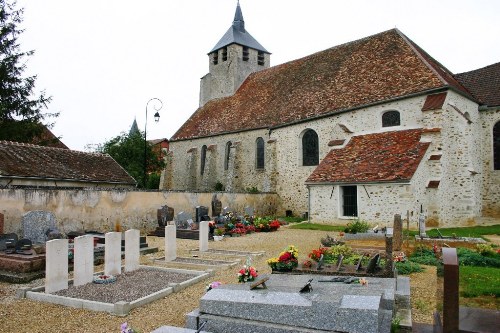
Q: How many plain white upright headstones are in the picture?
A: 6